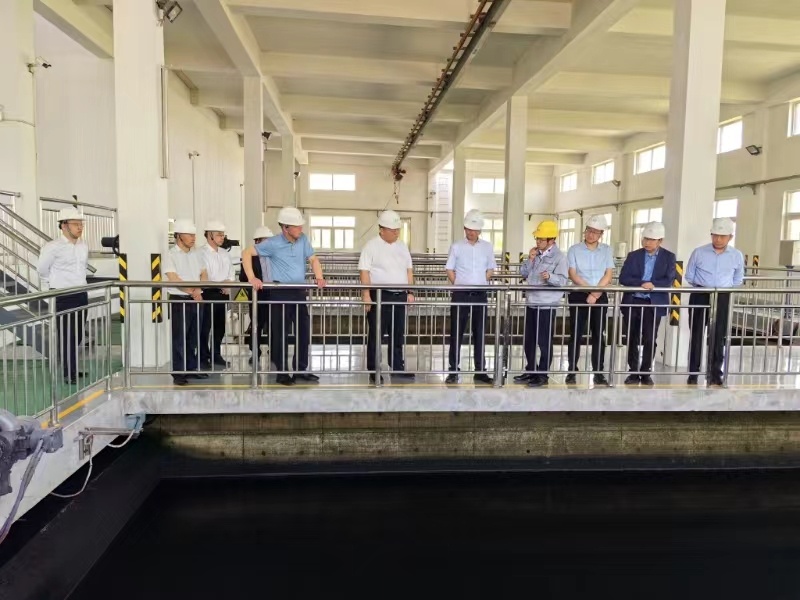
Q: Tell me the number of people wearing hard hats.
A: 11